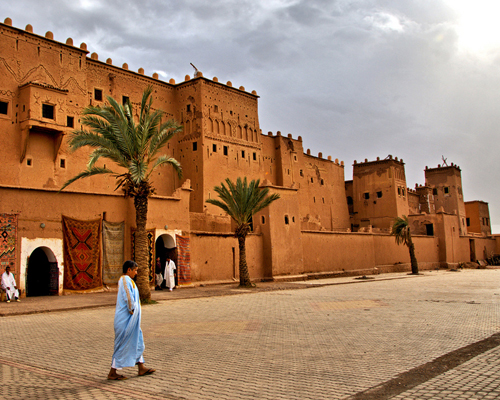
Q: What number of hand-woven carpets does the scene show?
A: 5